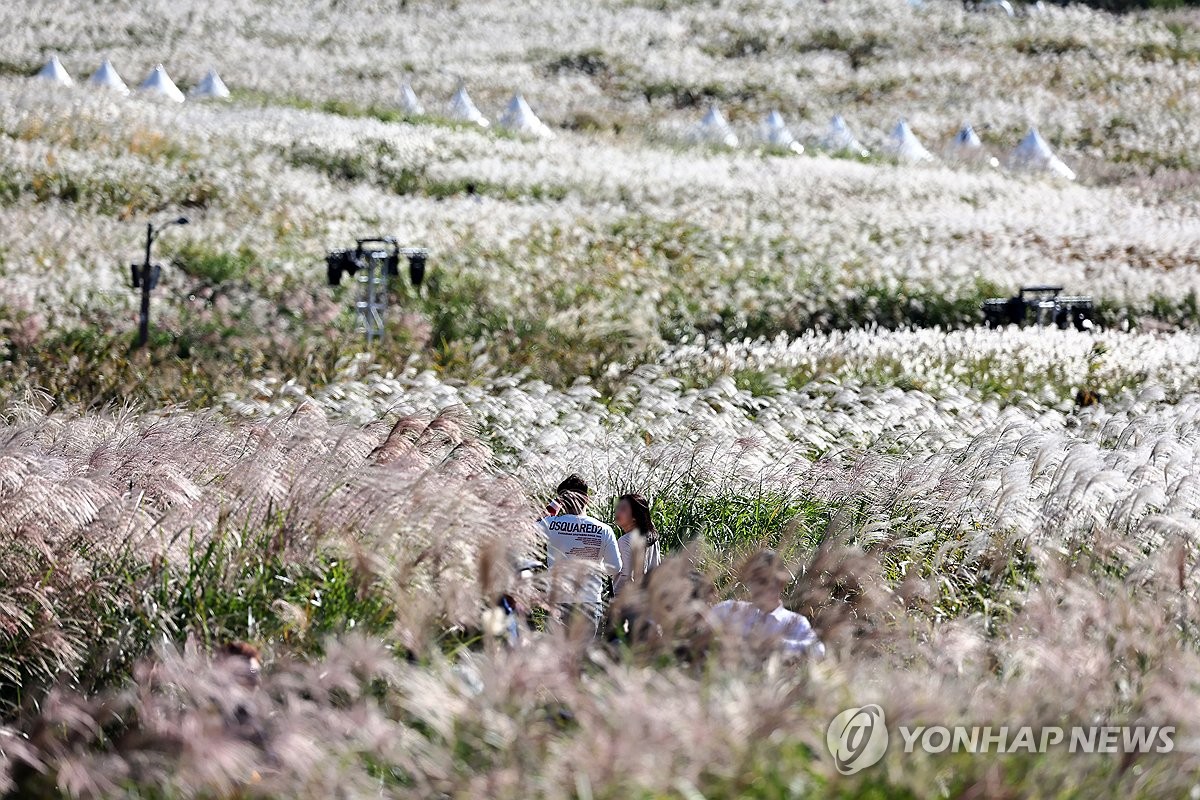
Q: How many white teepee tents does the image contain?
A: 13